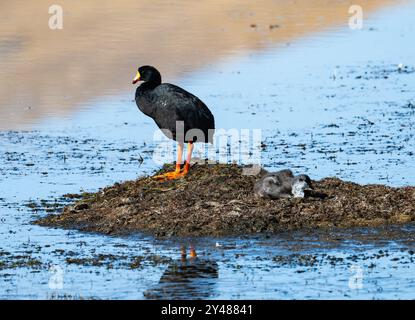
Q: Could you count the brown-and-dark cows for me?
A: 0